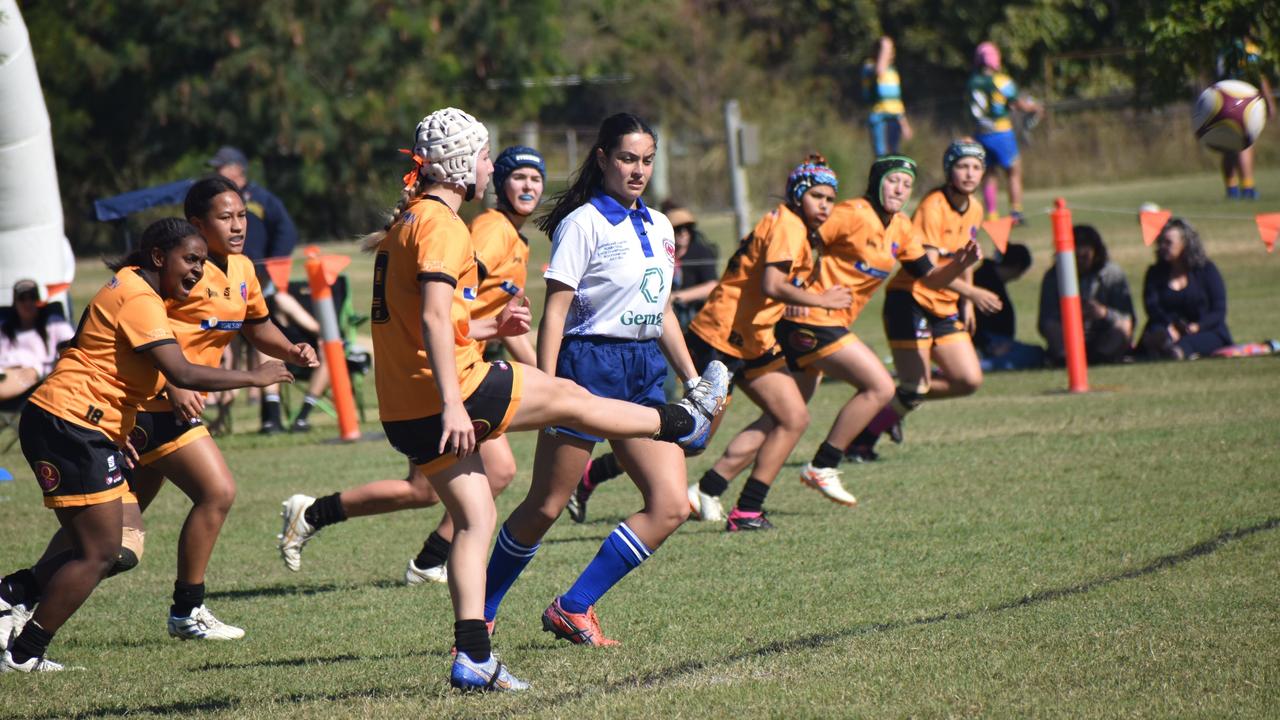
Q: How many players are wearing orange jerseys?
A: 7